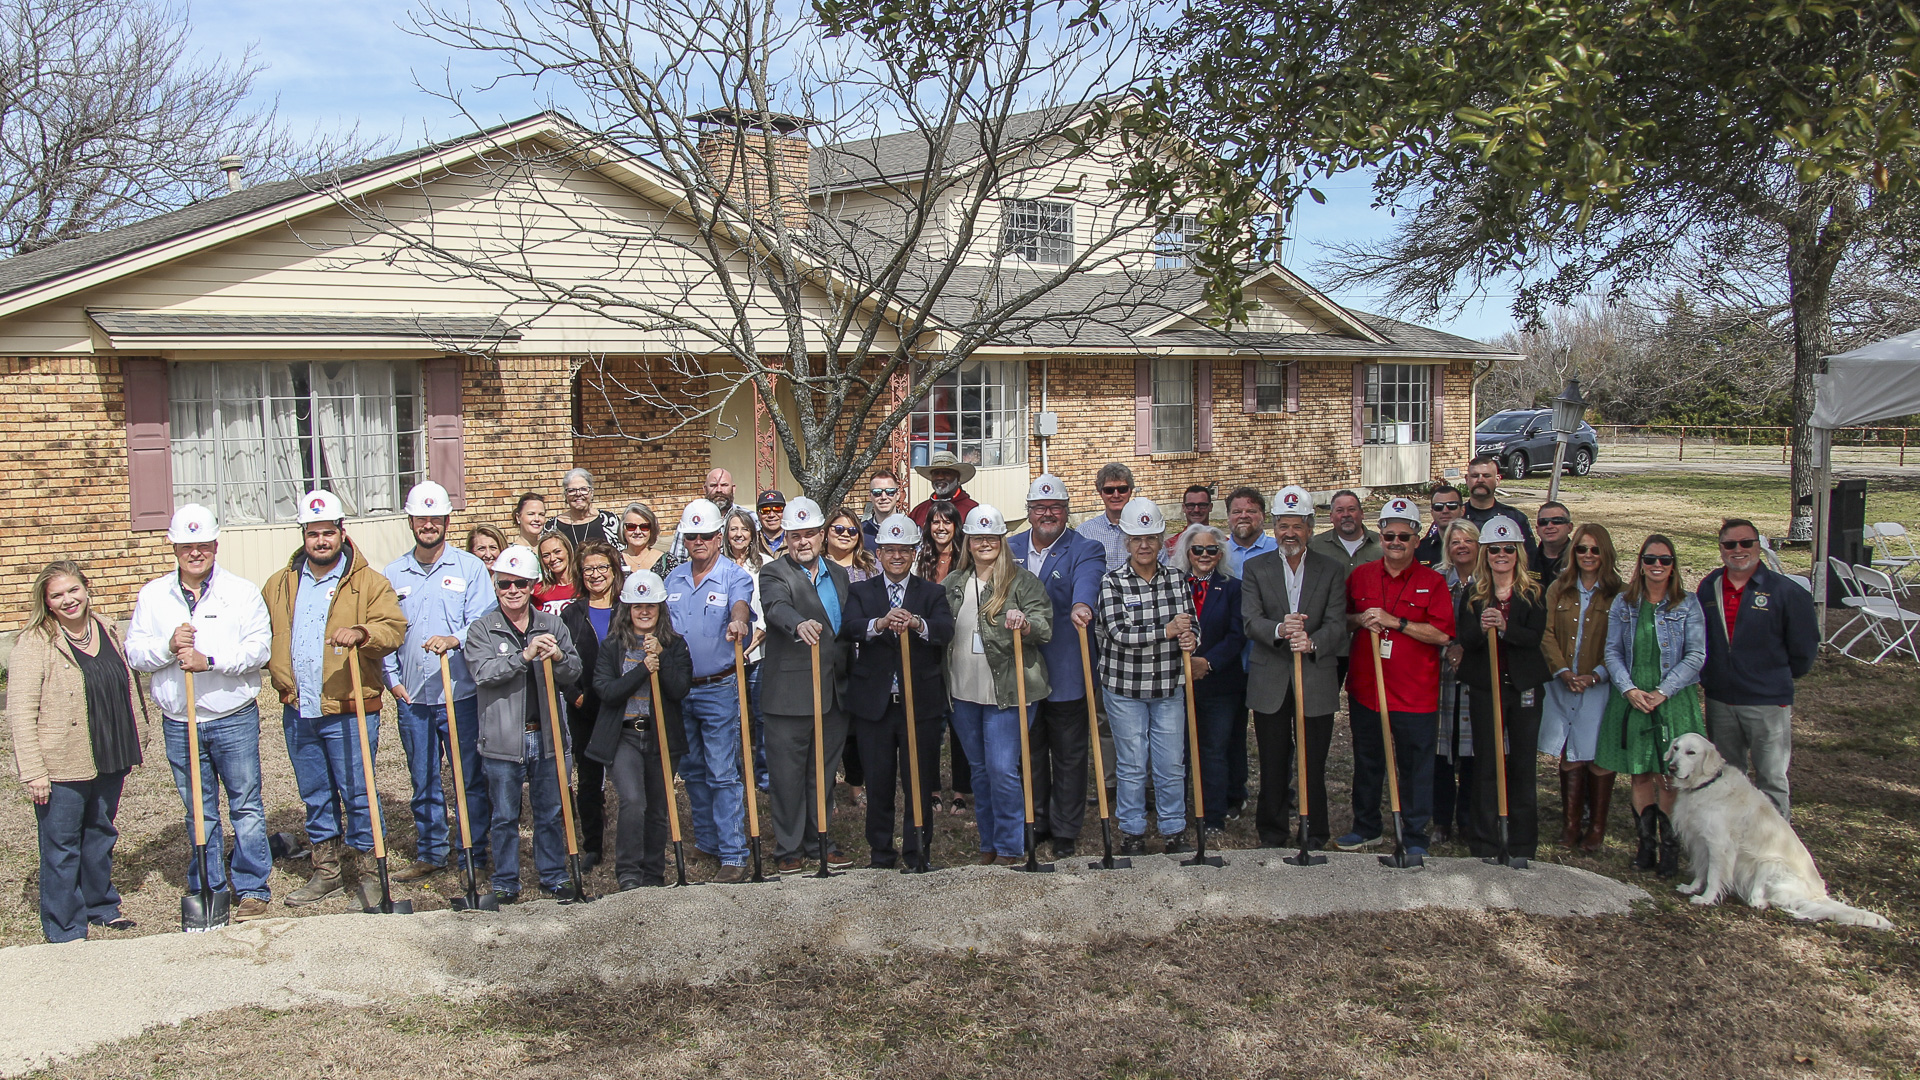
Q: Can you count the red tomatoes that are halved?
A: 0